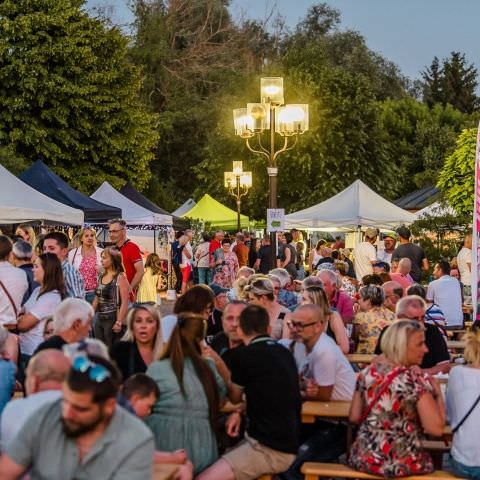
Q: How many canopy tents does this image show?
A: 8